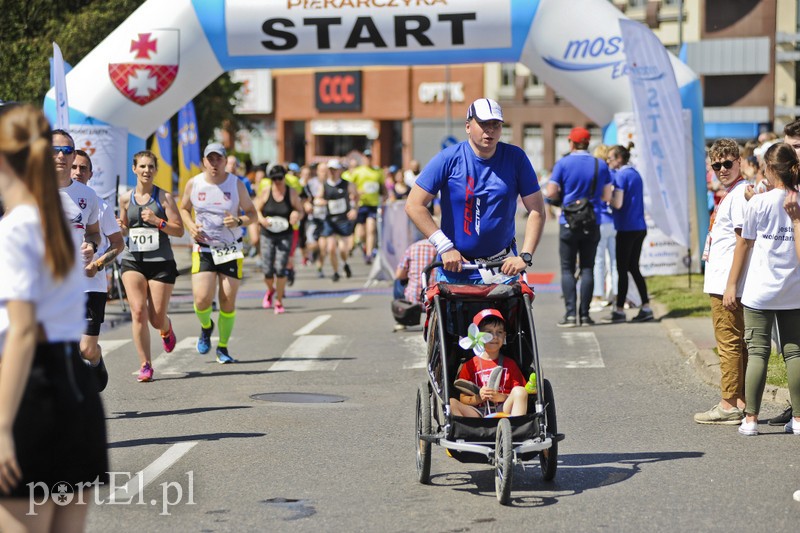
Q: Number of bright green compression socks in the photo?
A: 2